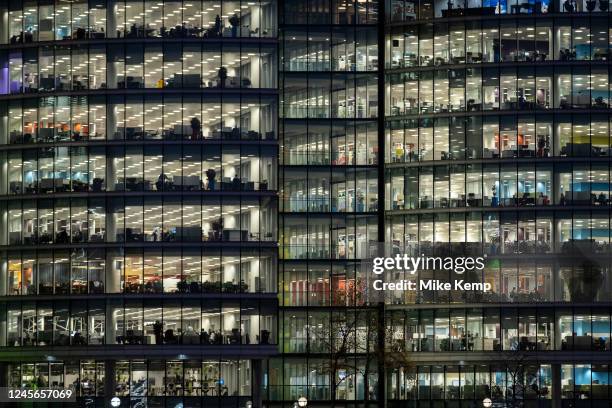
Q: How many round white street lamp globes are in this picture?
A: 3